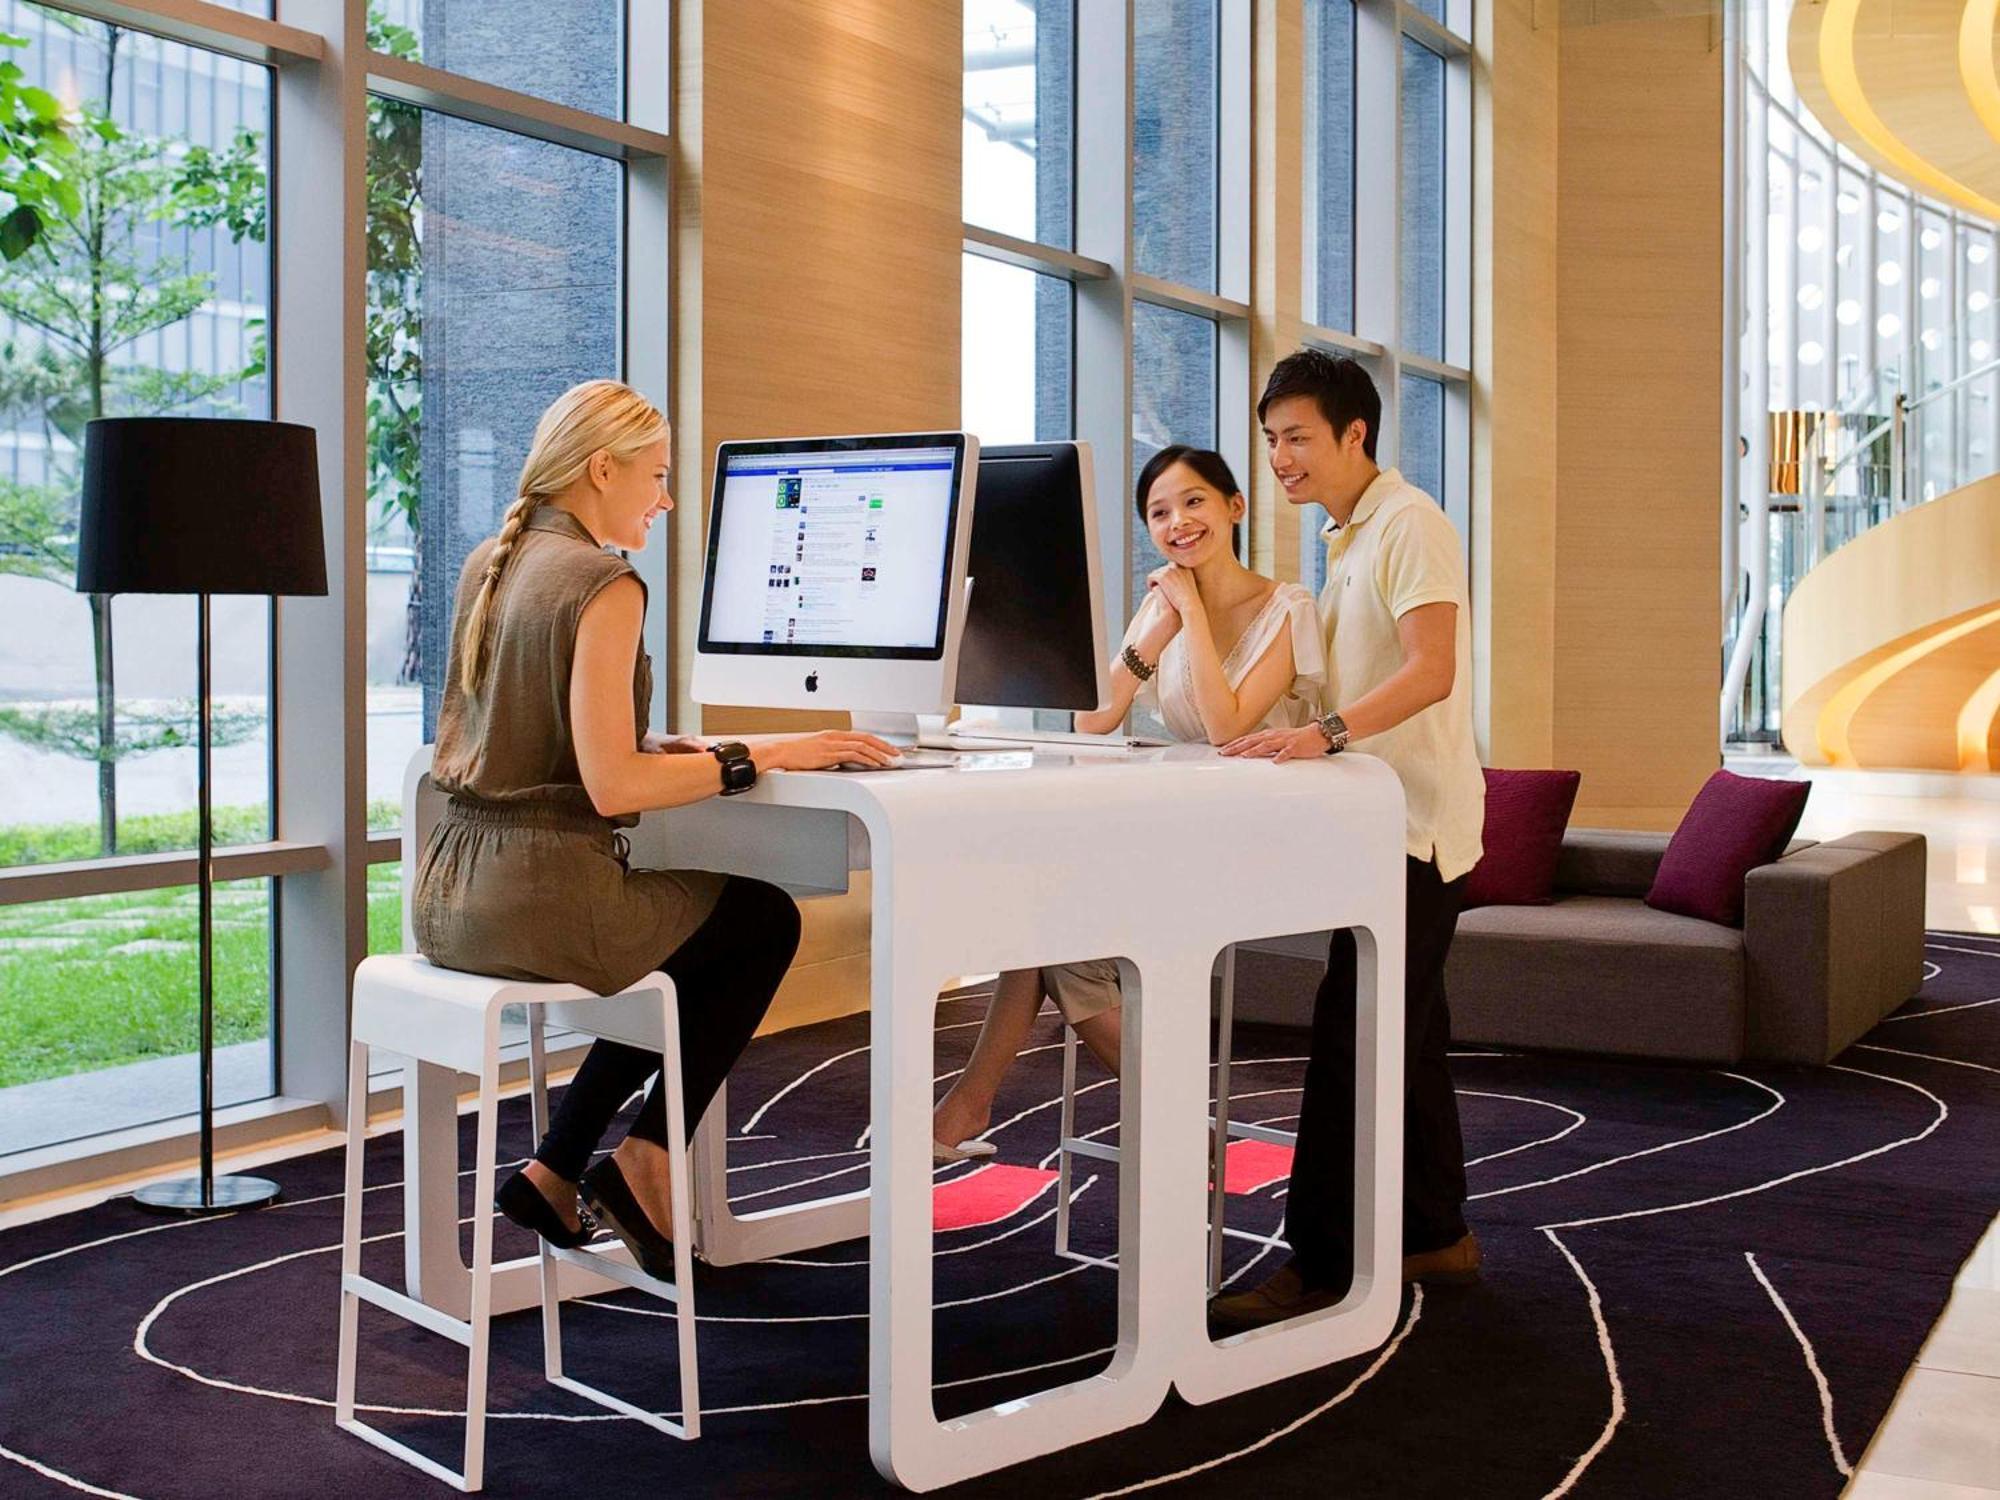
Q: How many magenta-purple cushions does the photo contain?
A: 2